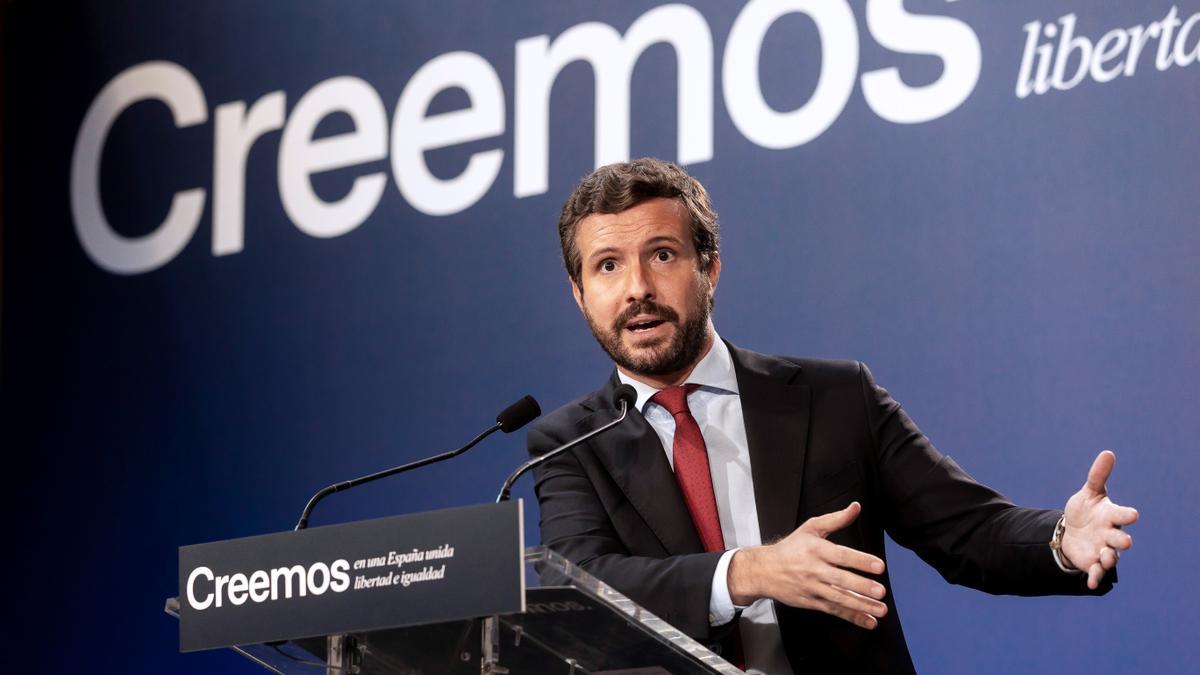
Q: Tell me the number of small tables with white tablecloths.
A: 0